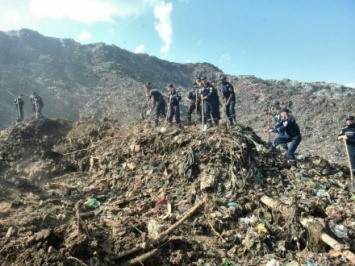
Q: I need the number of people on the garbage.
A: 12